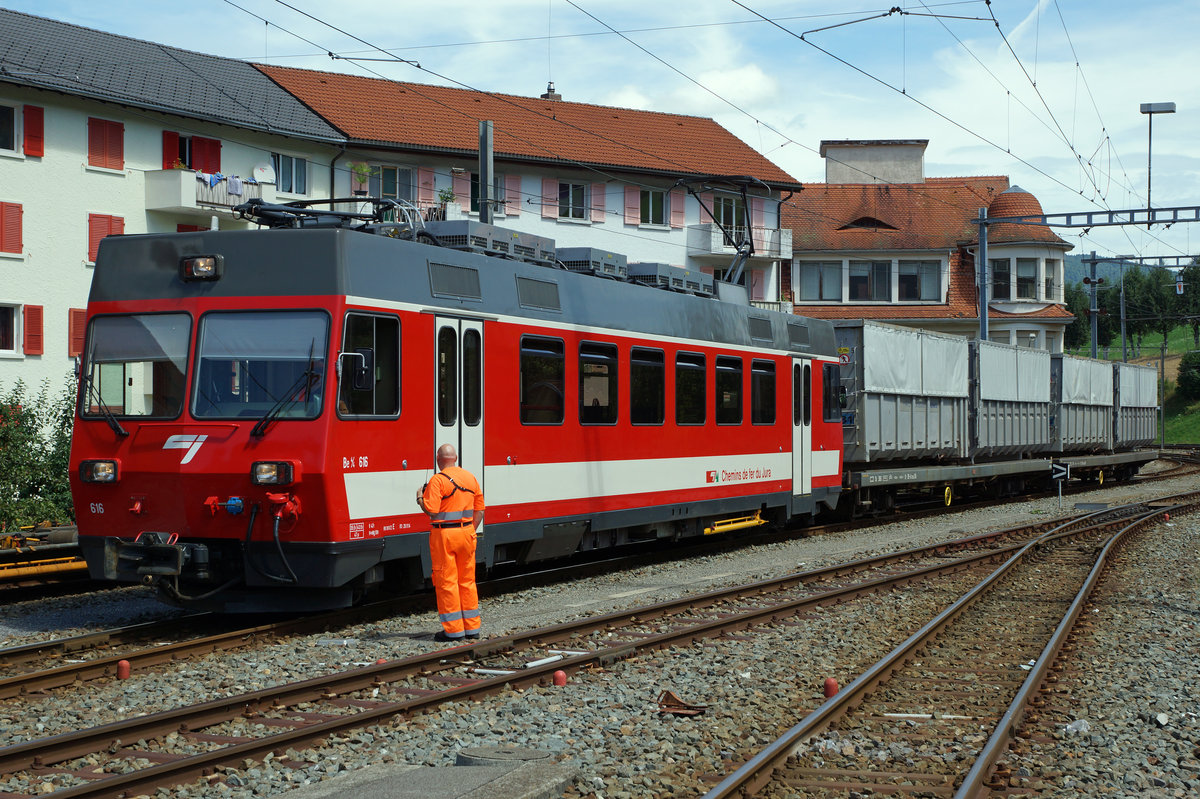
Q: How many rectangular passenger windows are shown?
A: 6